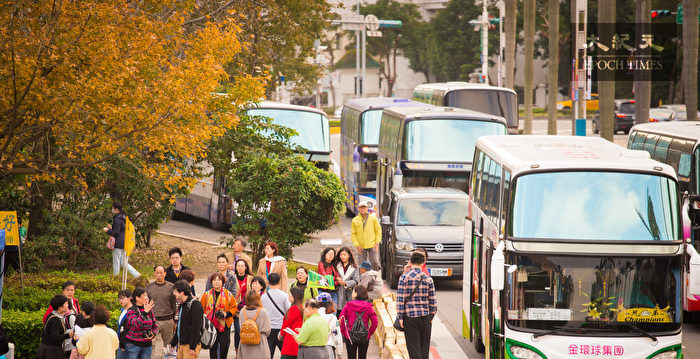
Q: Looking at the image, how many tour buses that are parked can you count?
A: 6